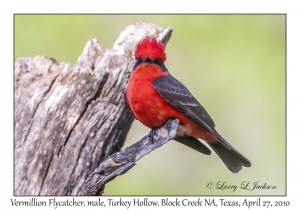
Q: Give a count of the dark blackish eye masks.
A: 1